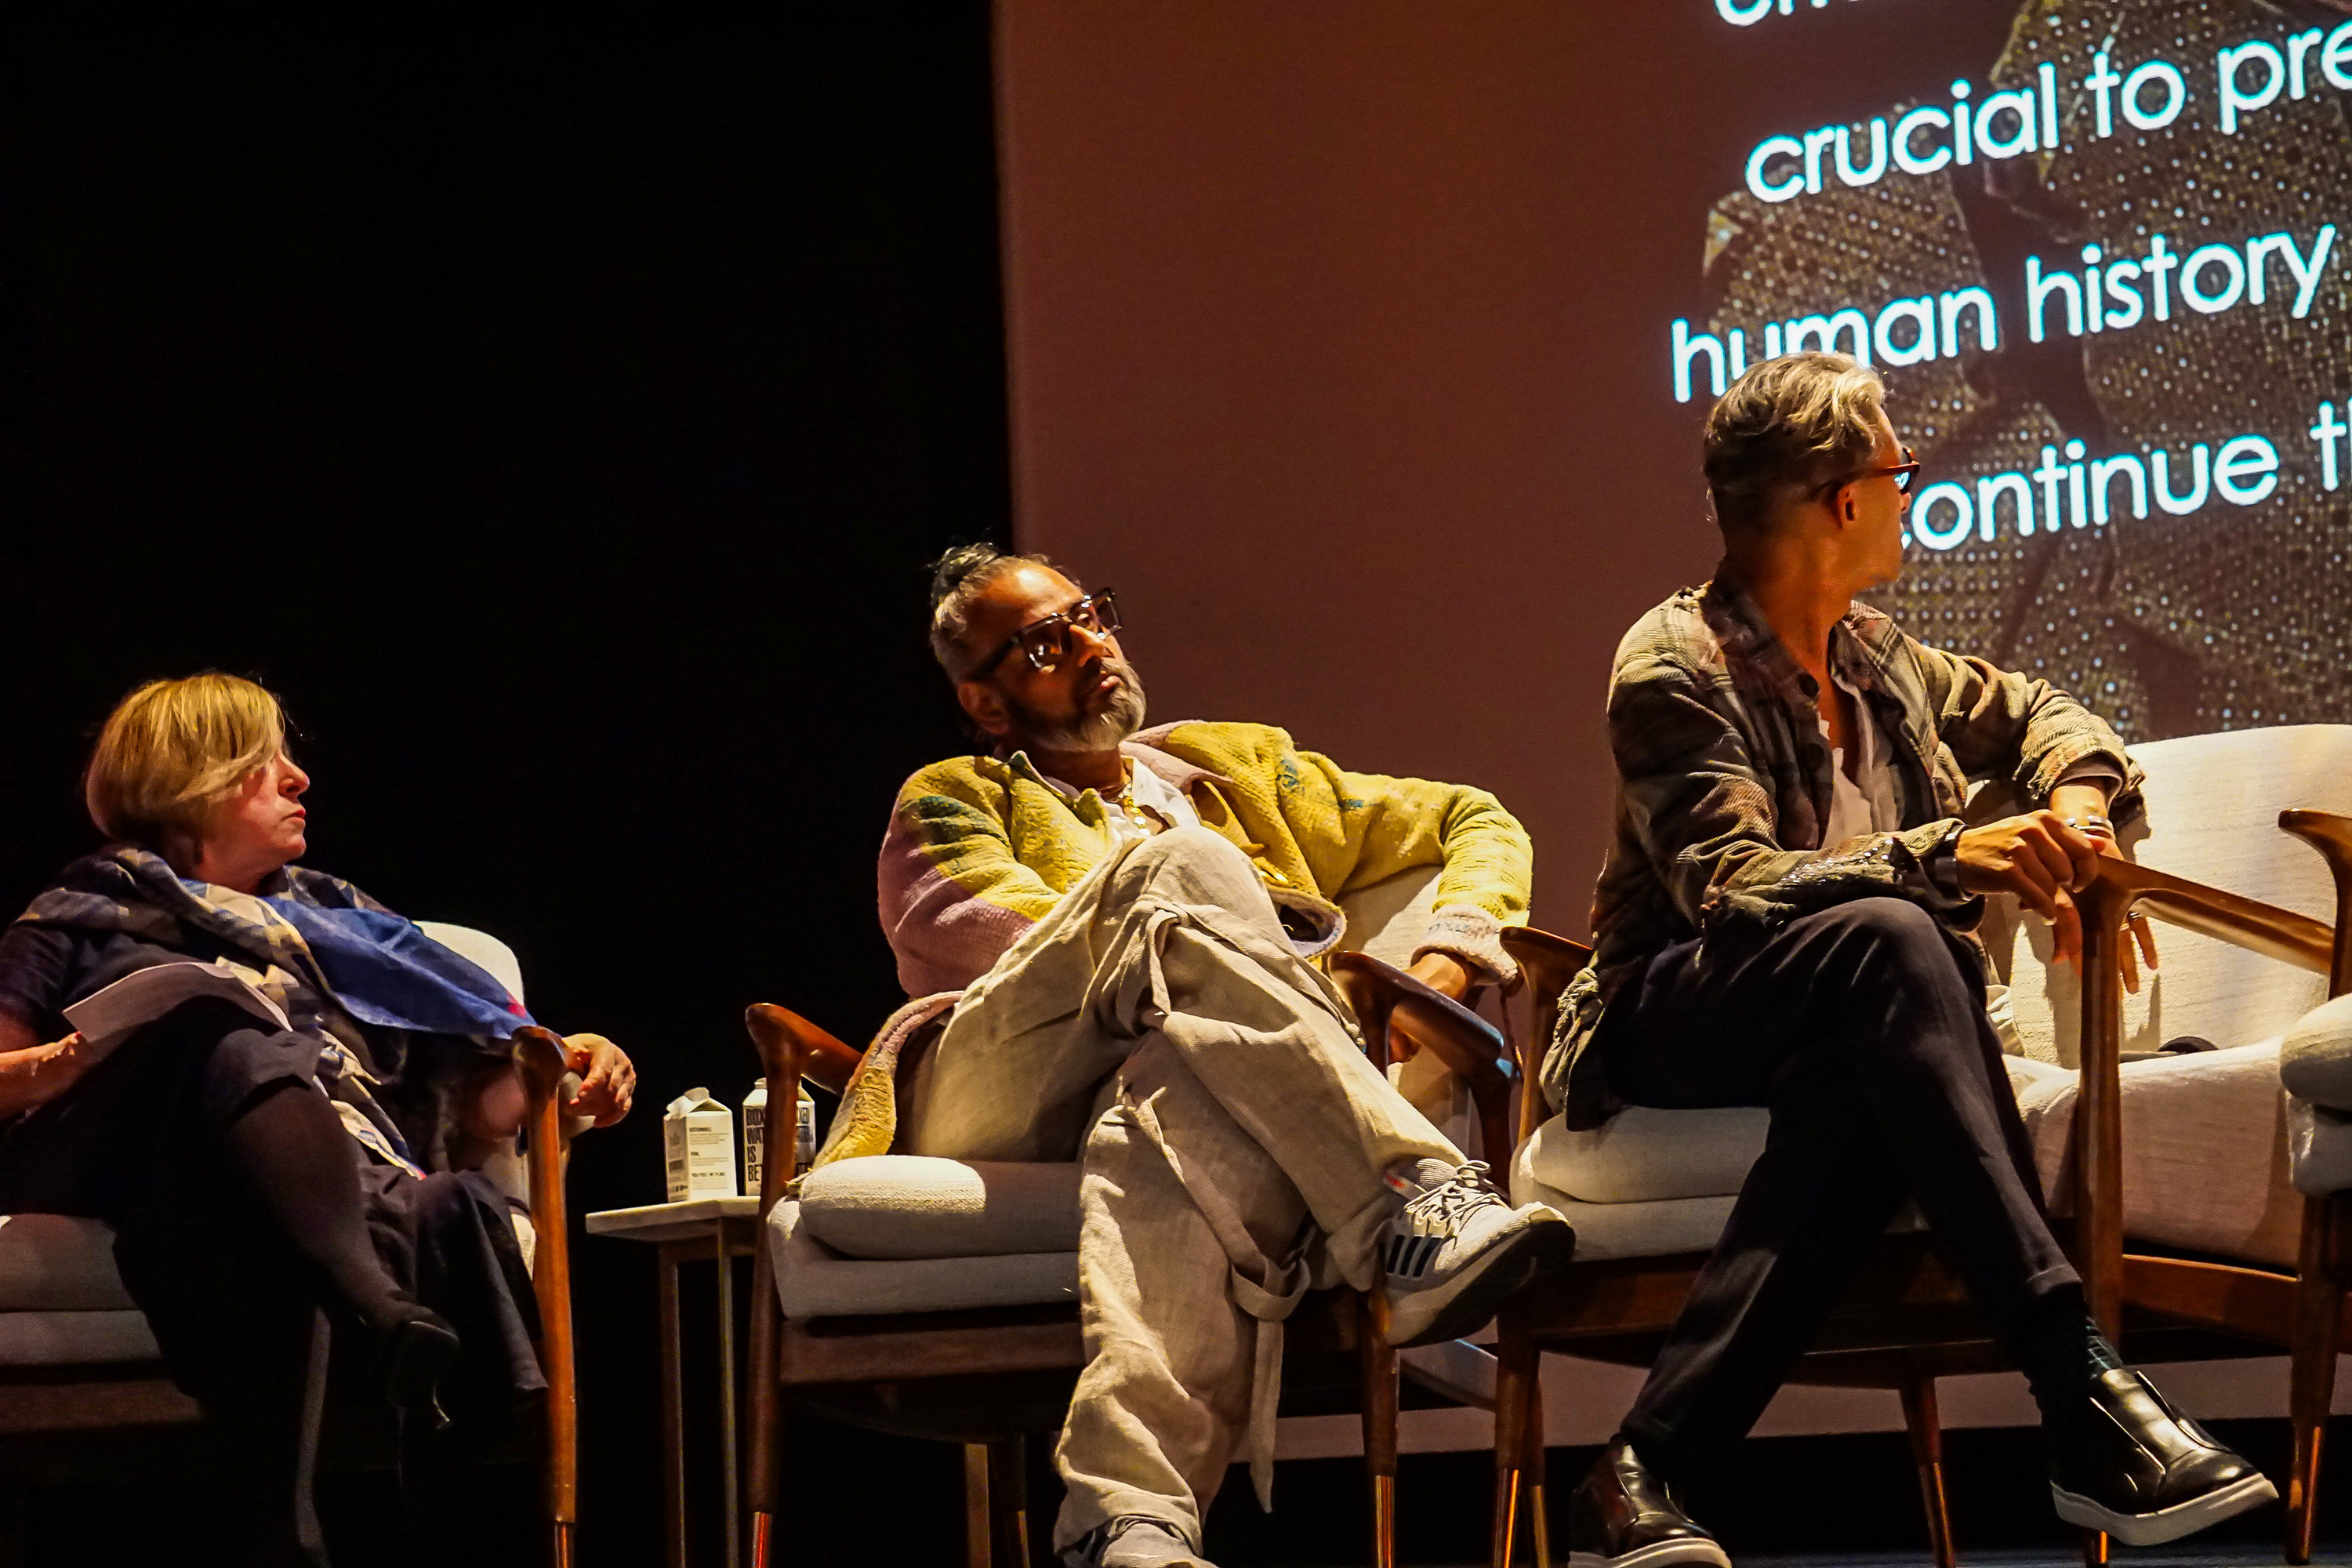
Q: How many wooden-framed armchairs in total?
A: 4